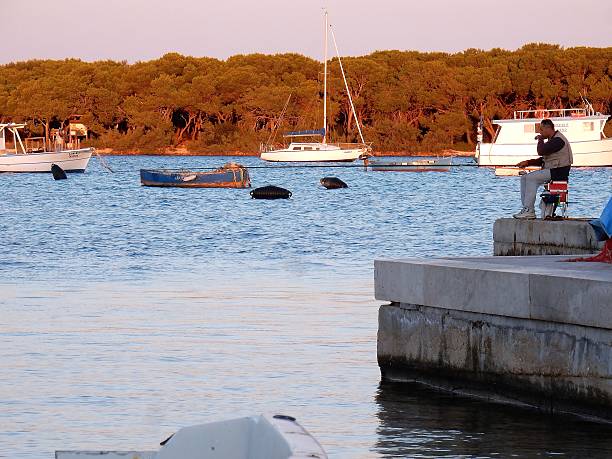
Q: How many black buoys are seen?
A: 3